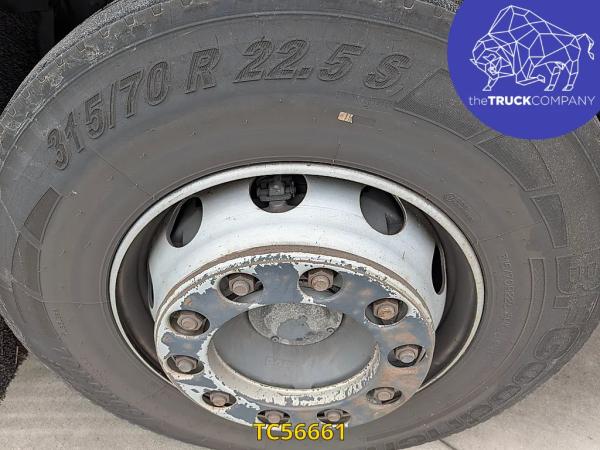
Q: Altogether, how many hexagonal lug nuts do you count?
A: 10